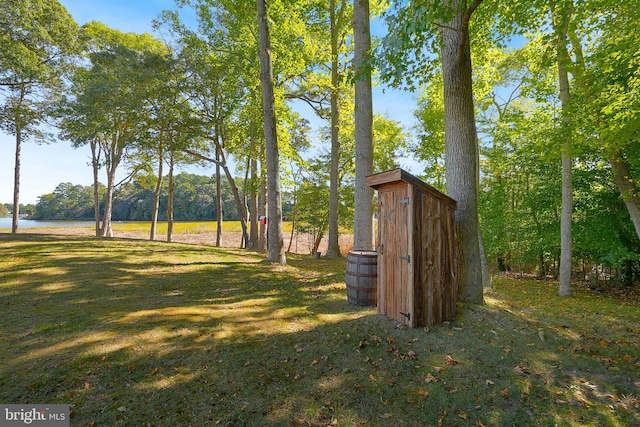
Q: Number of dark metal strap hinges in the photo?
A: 3